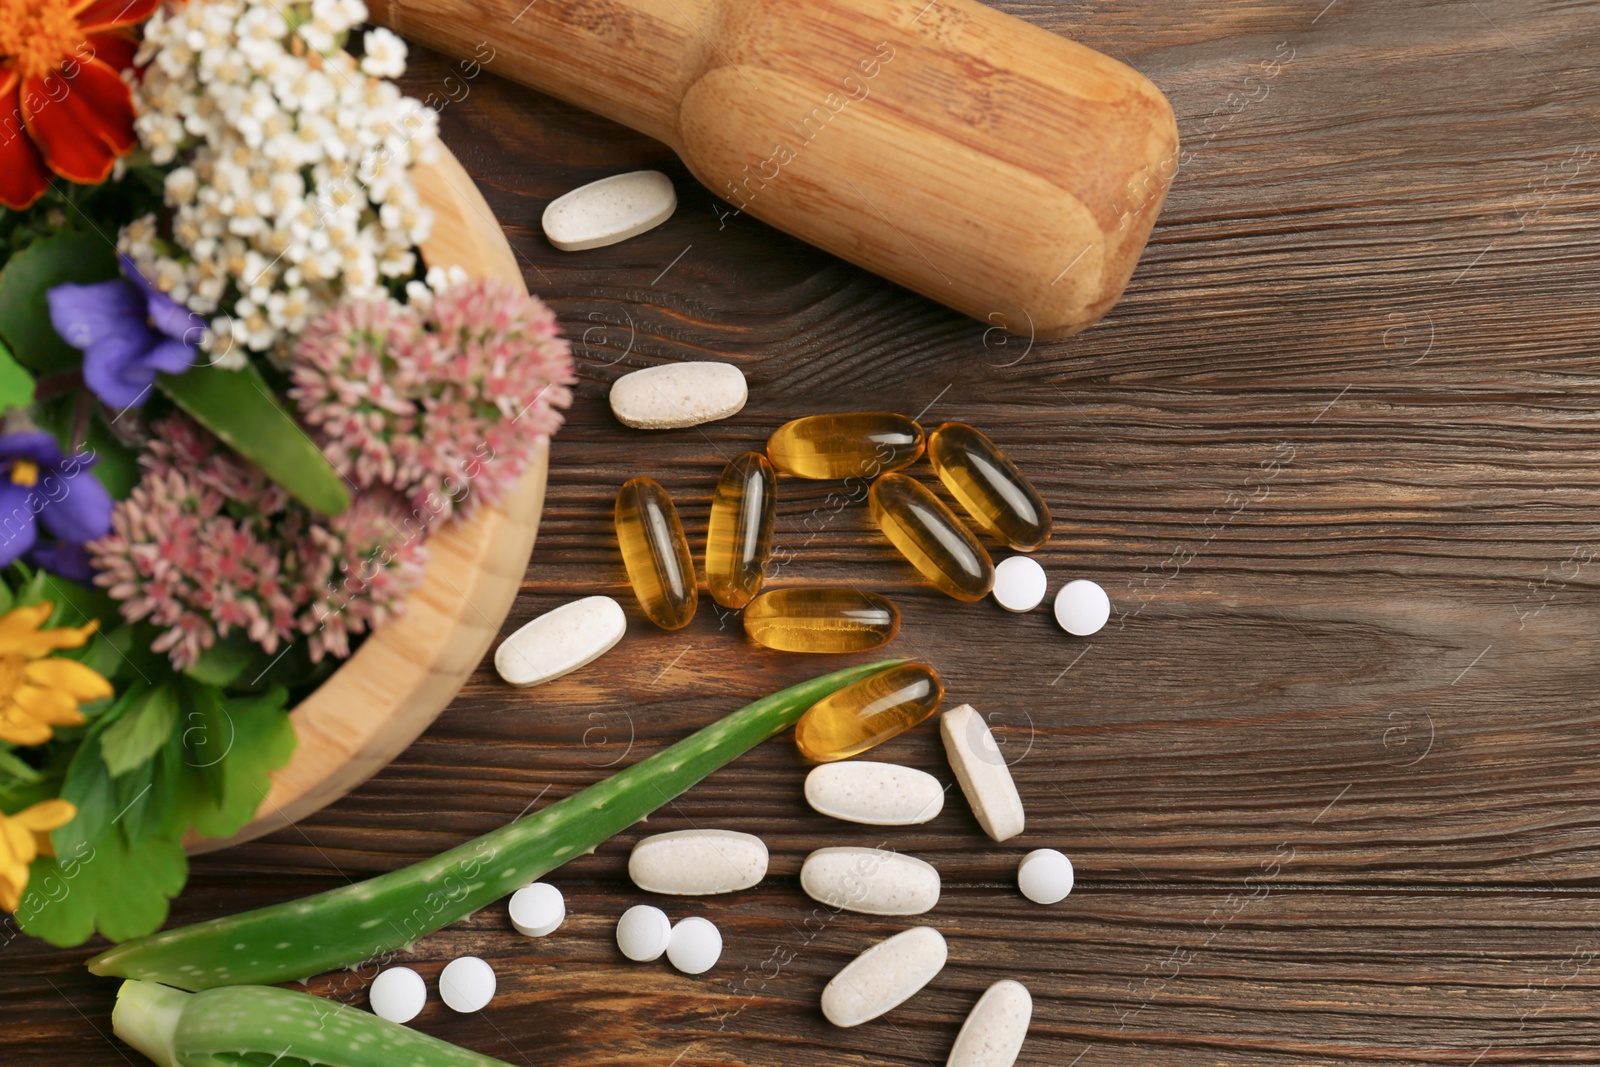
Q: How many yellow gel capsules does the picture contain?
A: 7